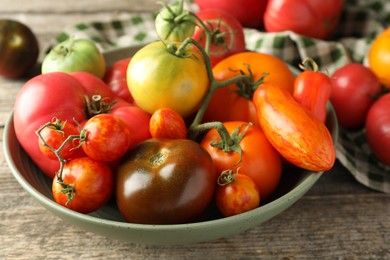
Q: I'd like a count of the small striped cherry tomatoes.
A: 5